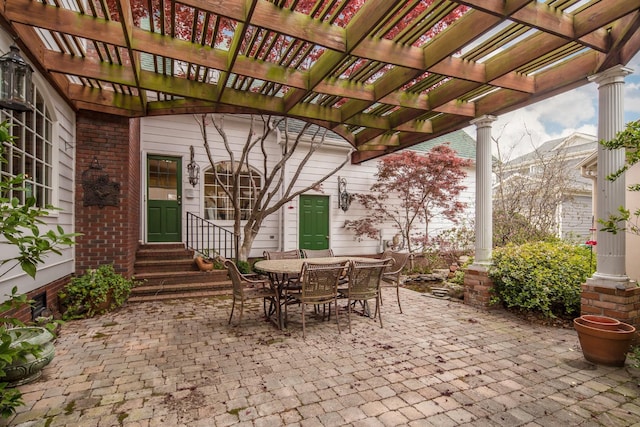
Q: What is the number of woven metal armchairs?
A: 6